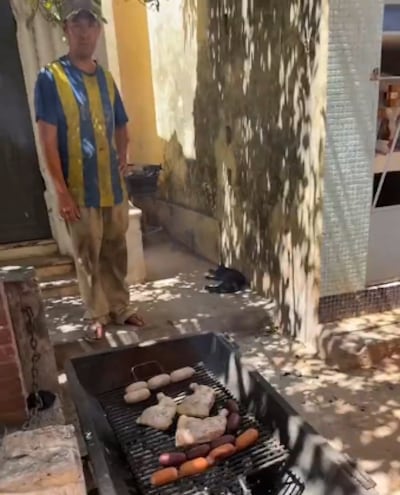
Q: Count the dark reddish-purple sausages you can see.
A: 5